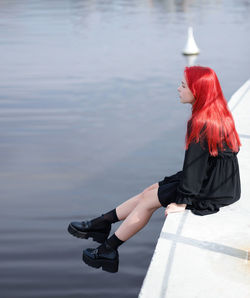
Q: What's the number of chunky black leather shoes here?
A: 2